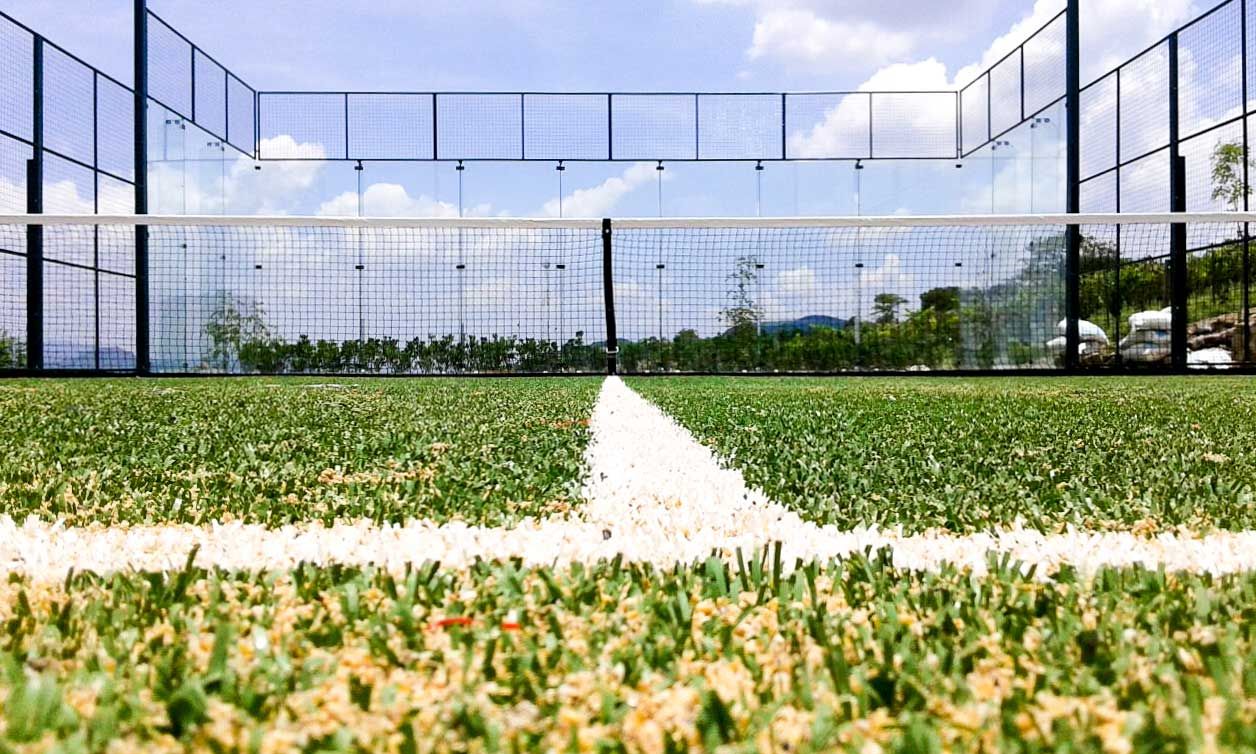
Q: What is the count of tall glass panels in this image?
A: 13